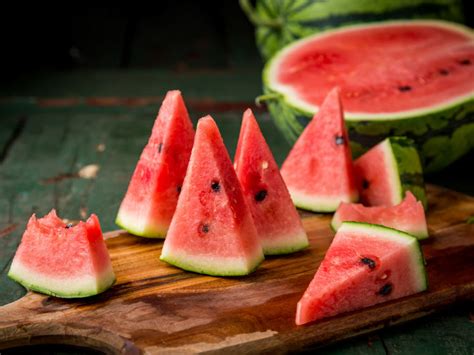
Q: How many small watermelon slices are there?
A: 8